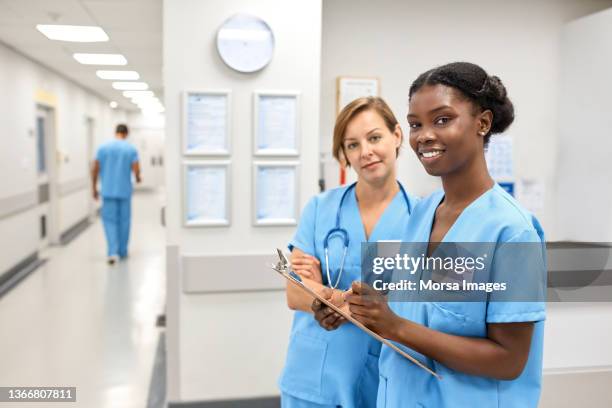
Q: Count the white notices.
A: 4